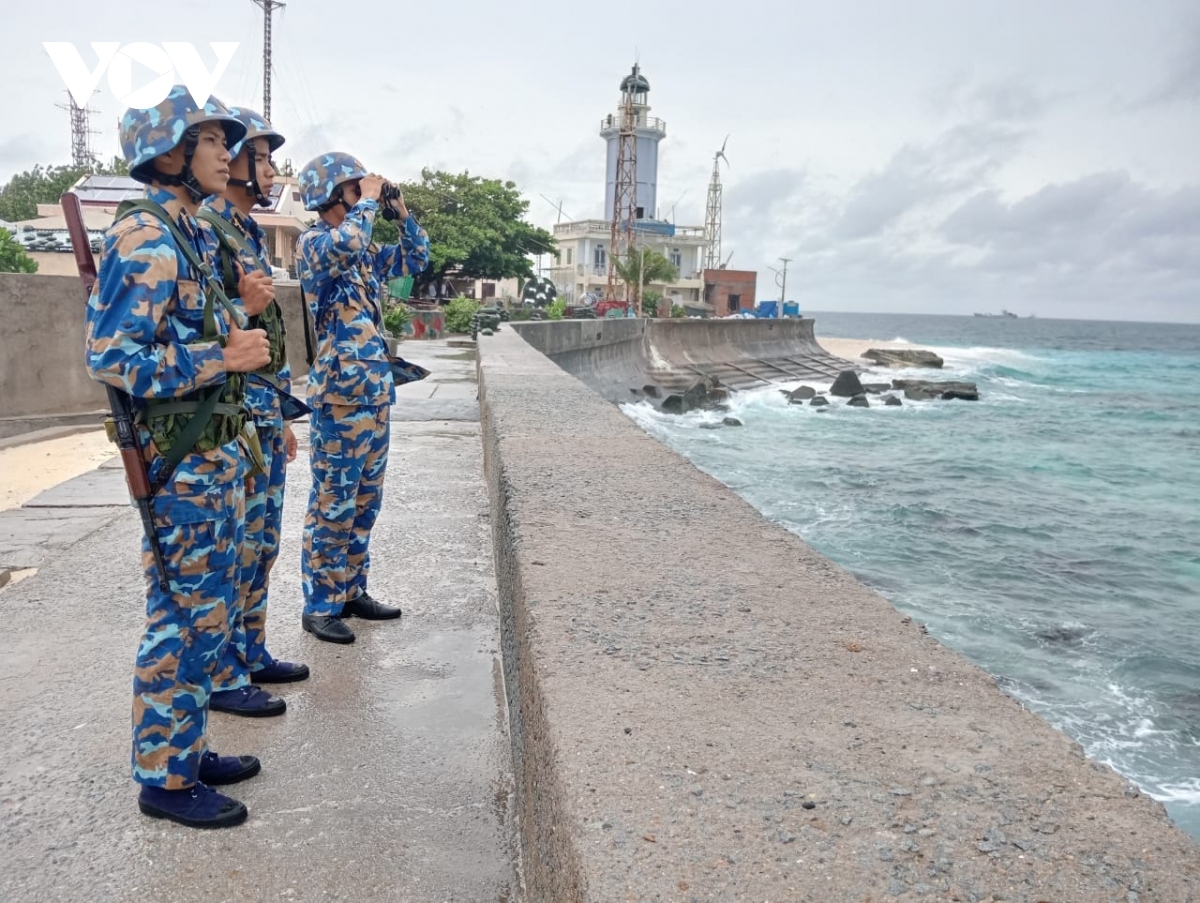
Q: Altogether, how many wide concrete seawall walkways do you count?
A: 1